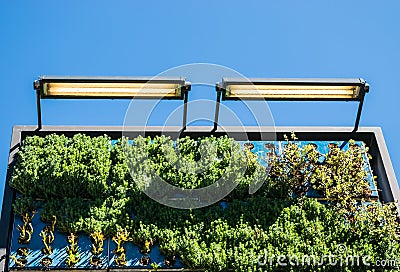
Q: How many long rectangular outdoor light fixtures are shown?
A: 2